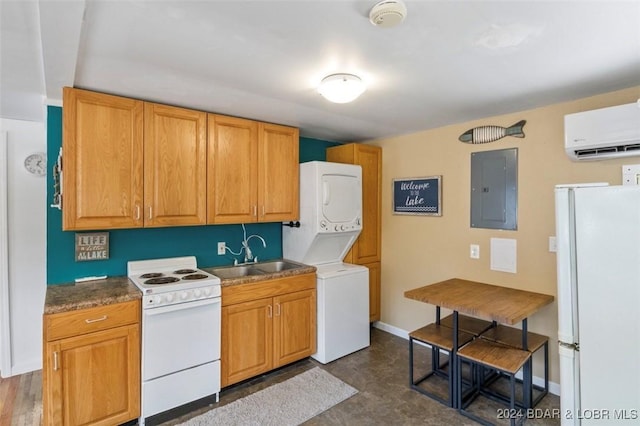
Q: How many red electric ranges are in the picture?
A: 0